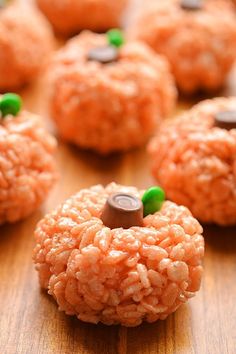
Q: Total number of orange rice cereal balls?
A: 7